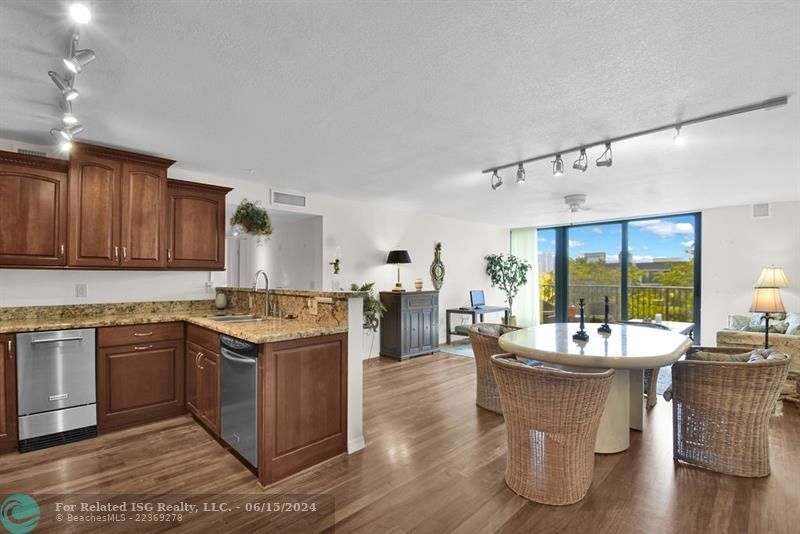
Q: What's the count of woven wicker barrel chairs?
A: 4